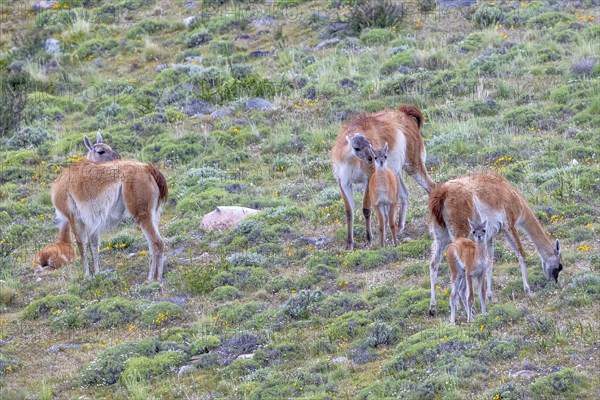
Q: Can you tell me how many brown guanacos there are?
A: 6